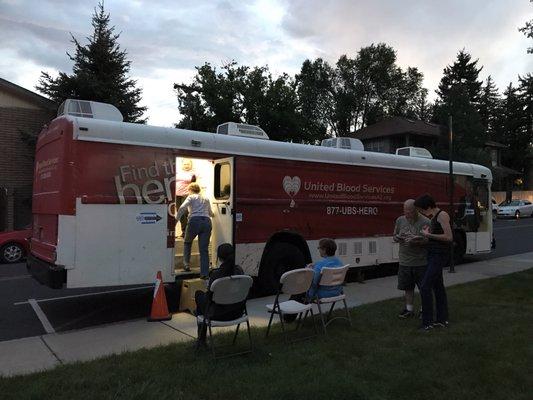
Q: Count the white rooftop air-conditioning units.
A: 4